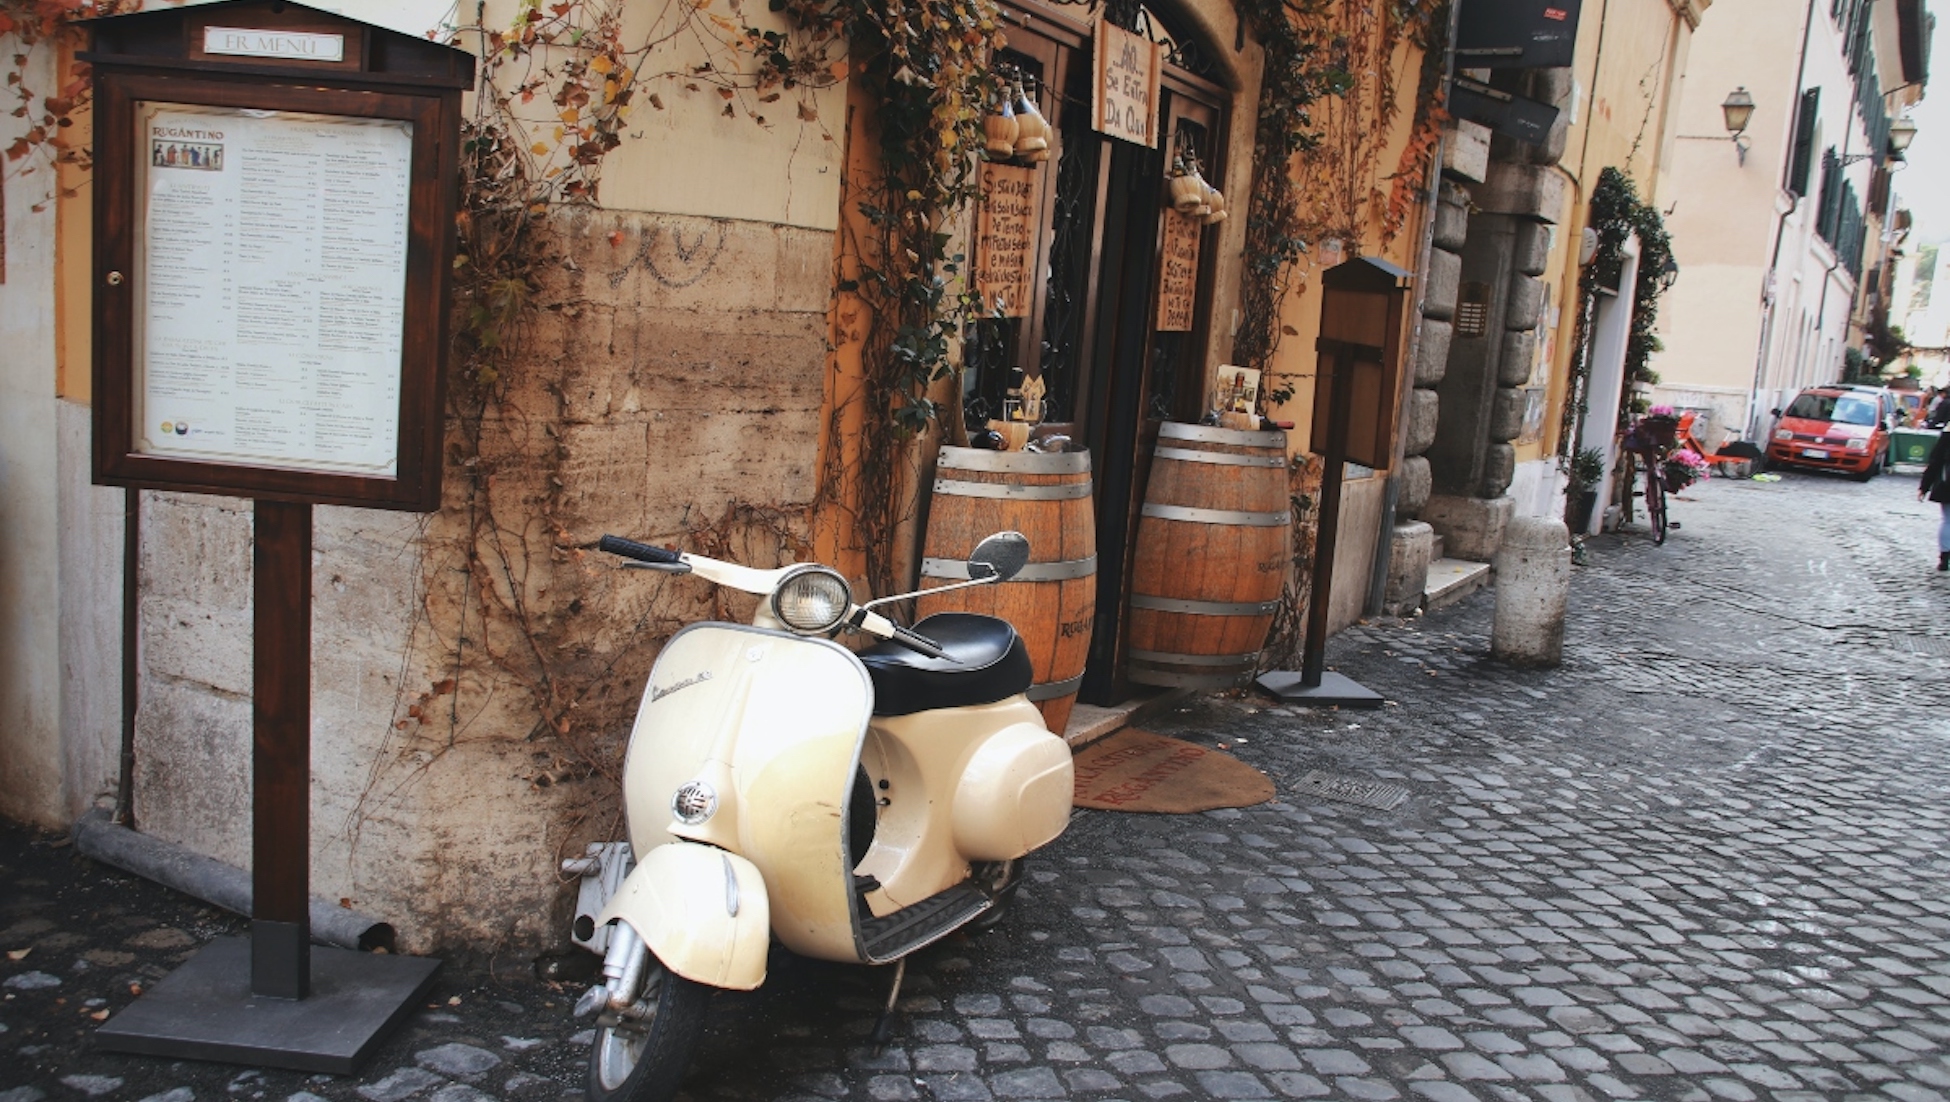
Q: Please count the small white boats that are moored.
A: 0